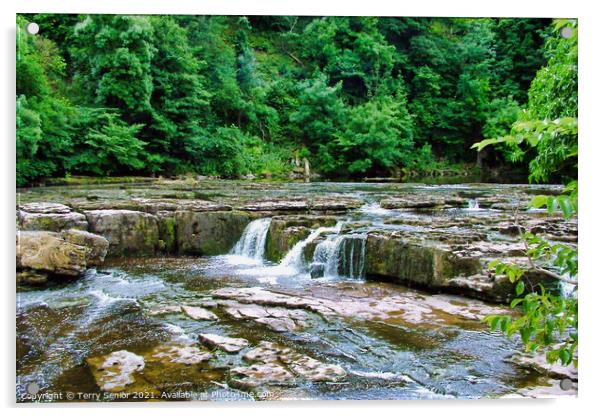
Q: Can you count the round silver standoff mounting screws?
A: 4